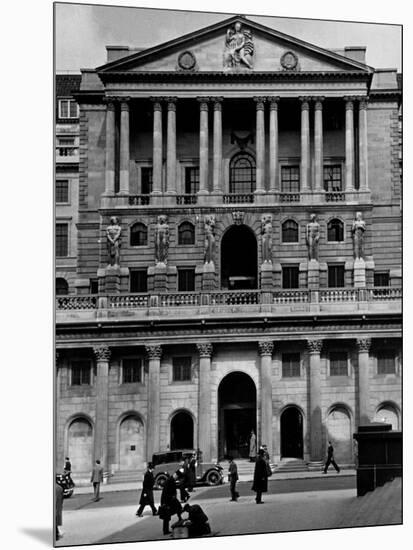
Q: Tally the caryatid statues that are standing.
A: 6